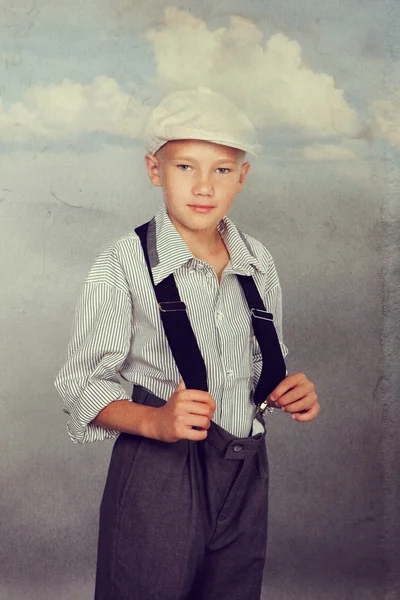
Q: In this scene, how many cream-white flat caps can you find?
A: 1